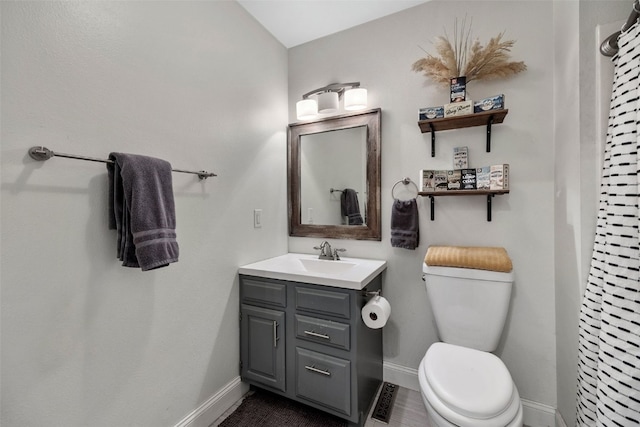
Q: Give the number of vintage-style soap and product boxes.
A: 11